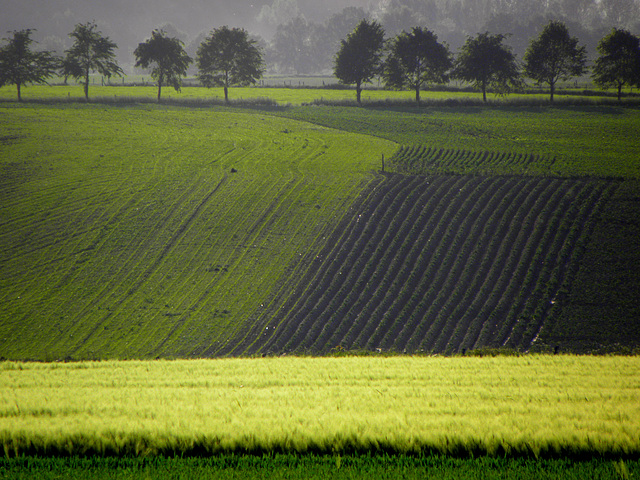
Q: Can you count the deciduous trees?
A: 9